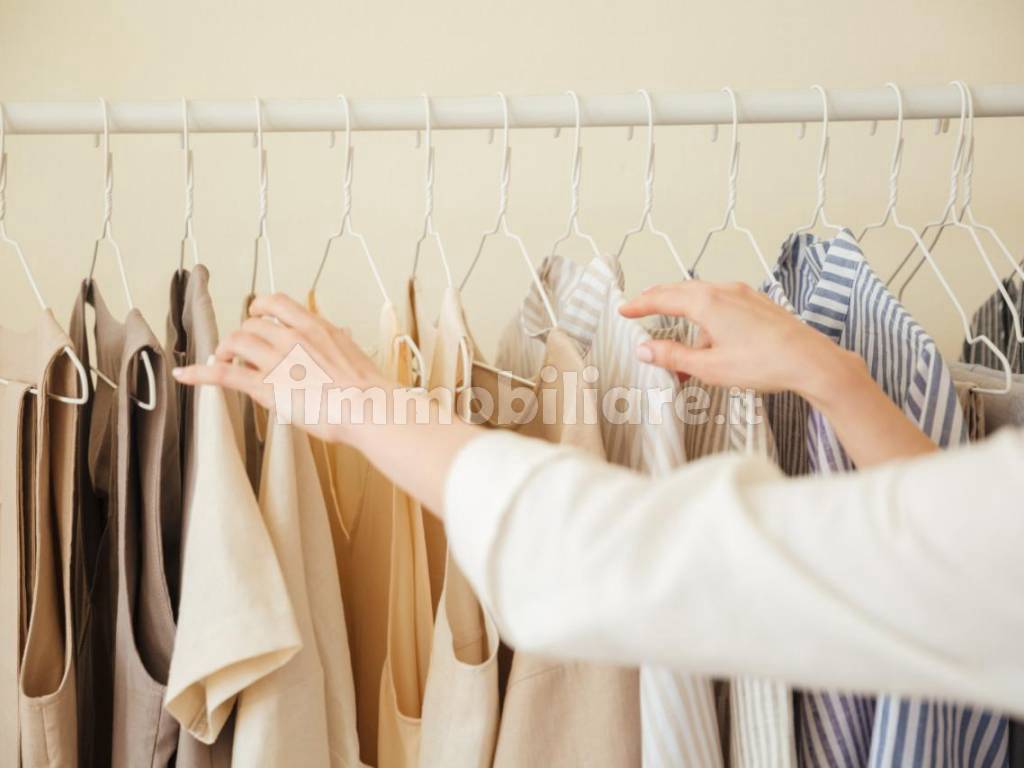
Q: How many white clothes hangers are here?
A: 14